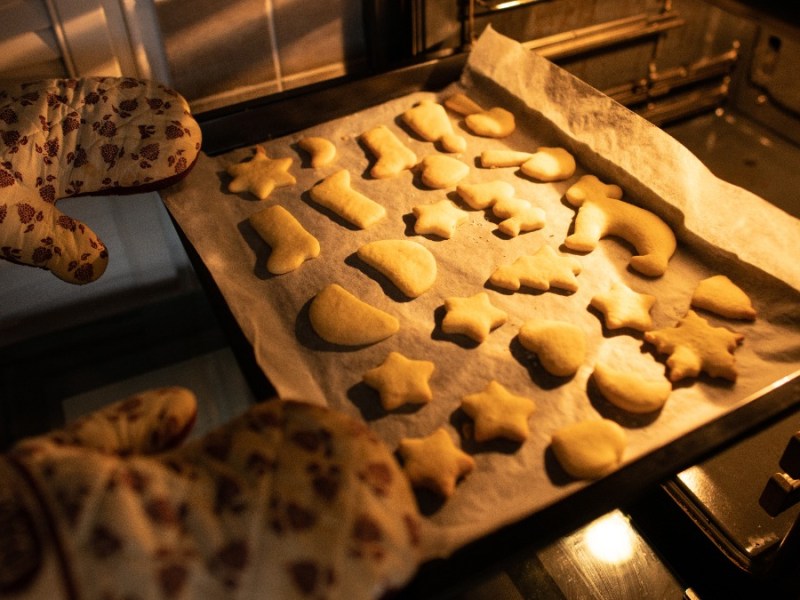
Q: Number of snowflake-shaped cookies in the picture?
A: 1